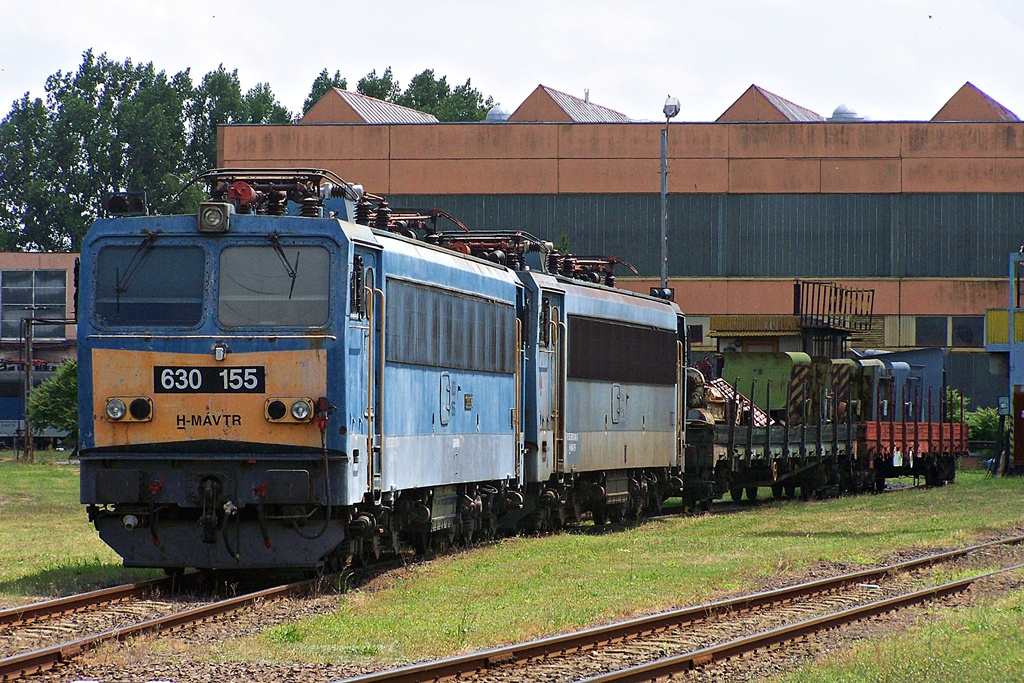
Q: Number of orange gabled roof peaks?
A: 4